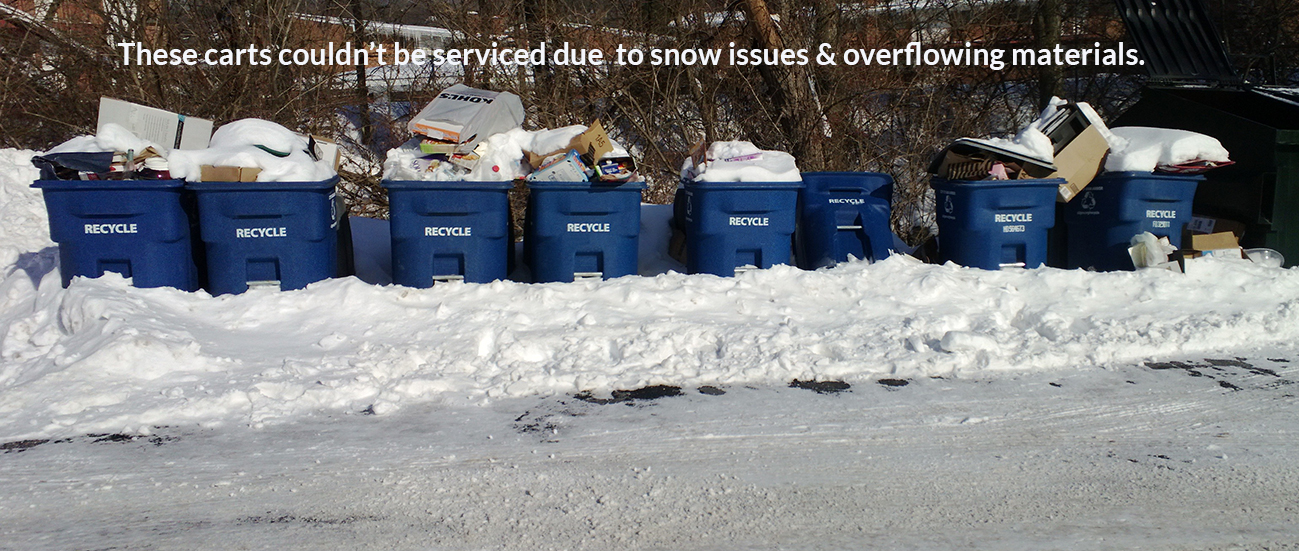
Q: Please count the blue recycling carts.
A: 8